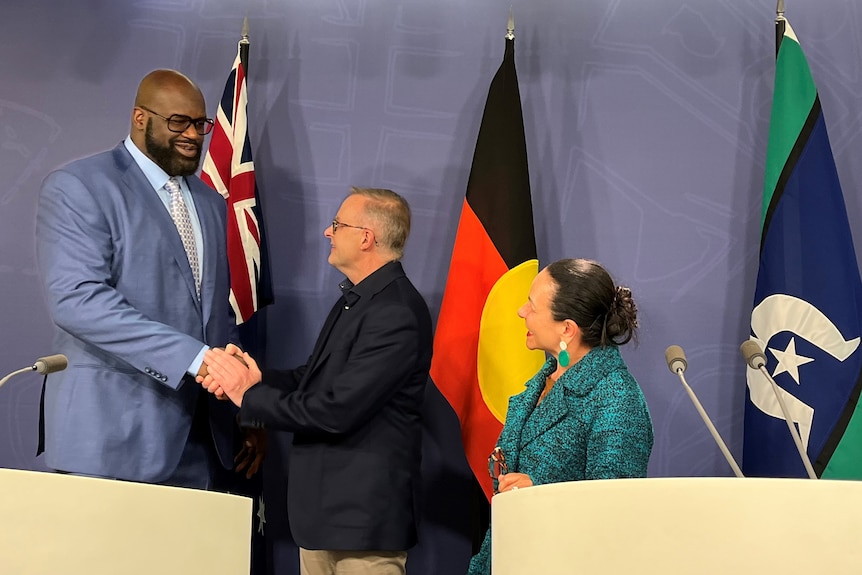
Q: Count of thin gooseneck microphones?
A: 3